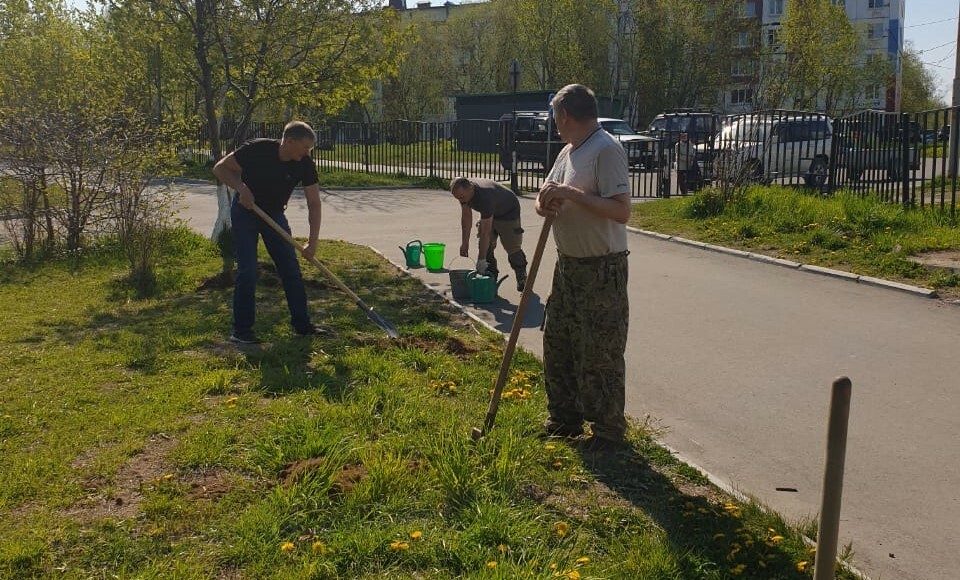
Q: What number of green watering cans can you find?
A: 2